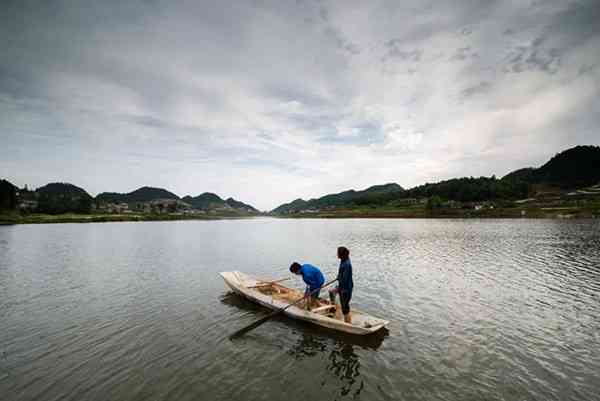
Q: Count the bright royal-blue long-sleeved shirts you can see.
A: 1